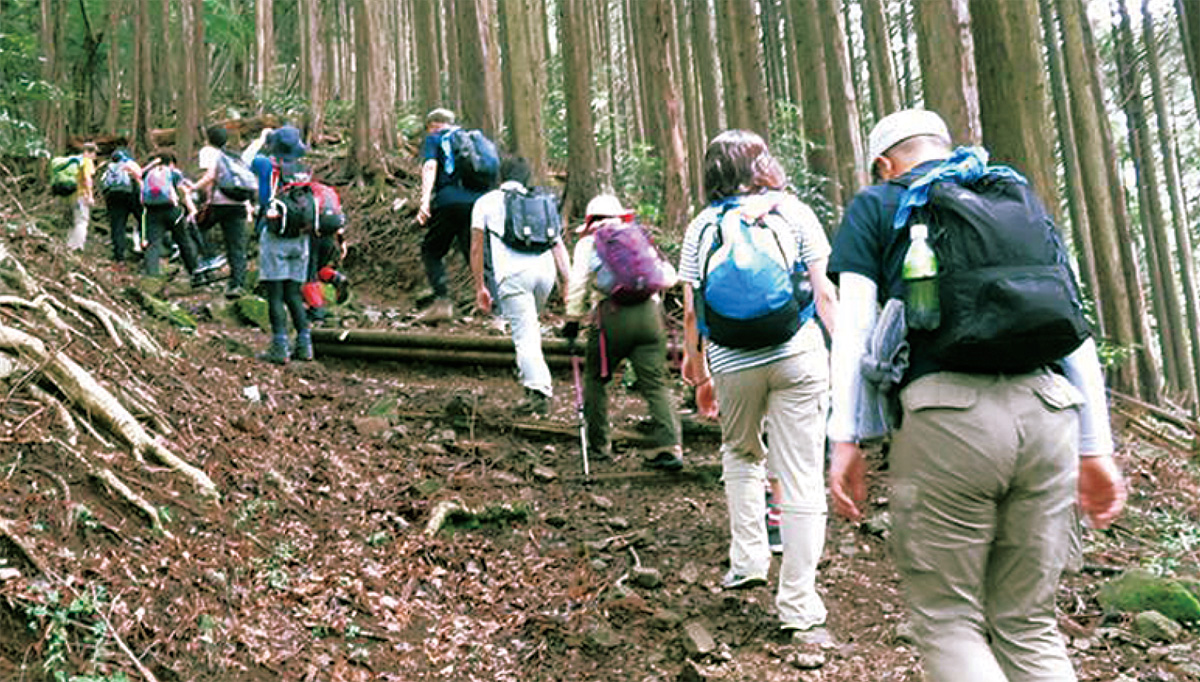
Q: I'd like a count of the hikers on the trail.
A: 11